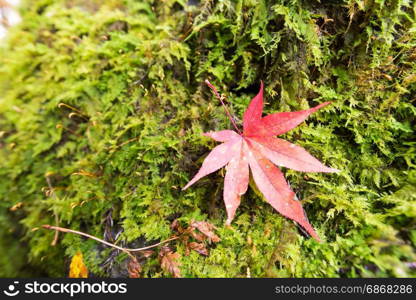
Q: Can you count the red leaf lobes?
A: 7